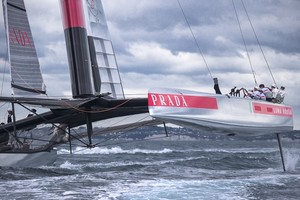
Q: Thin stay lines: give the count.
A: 3